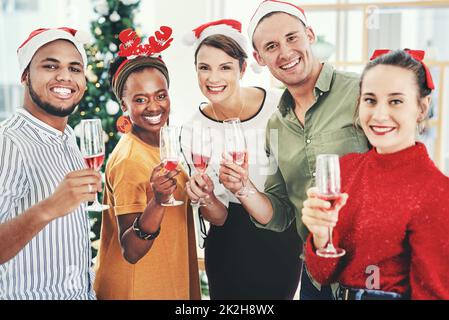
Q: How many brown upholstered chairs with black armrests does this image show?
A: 0